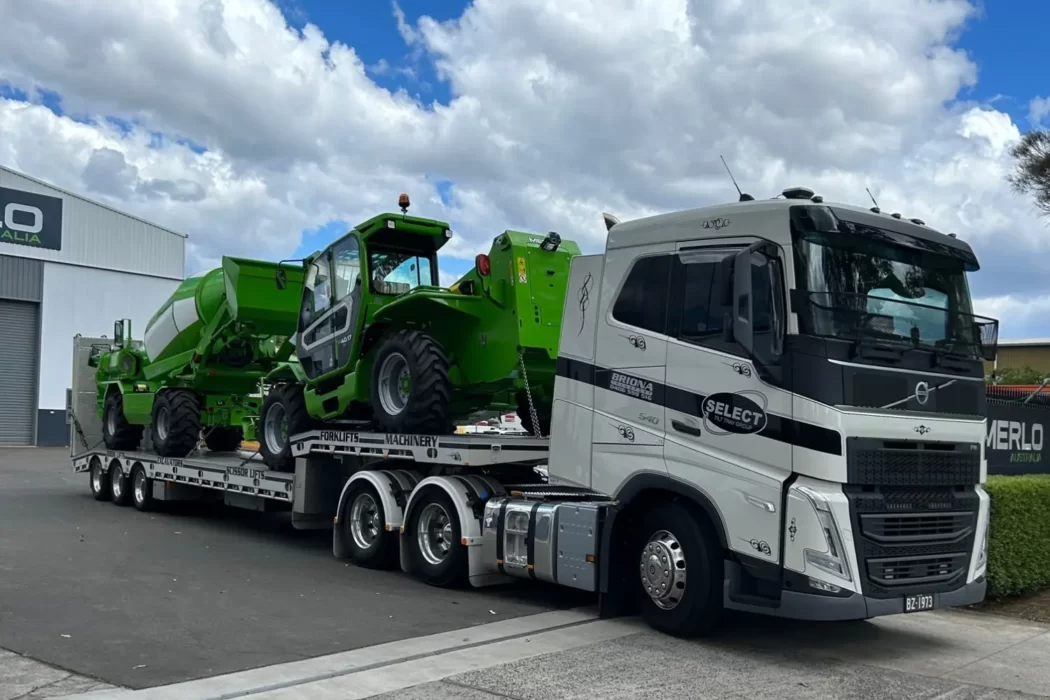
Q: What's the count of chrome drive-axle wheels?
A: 2